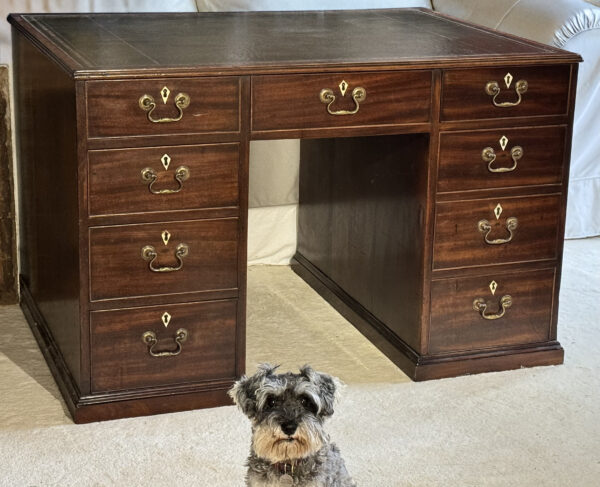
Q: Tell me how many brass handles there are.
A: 9